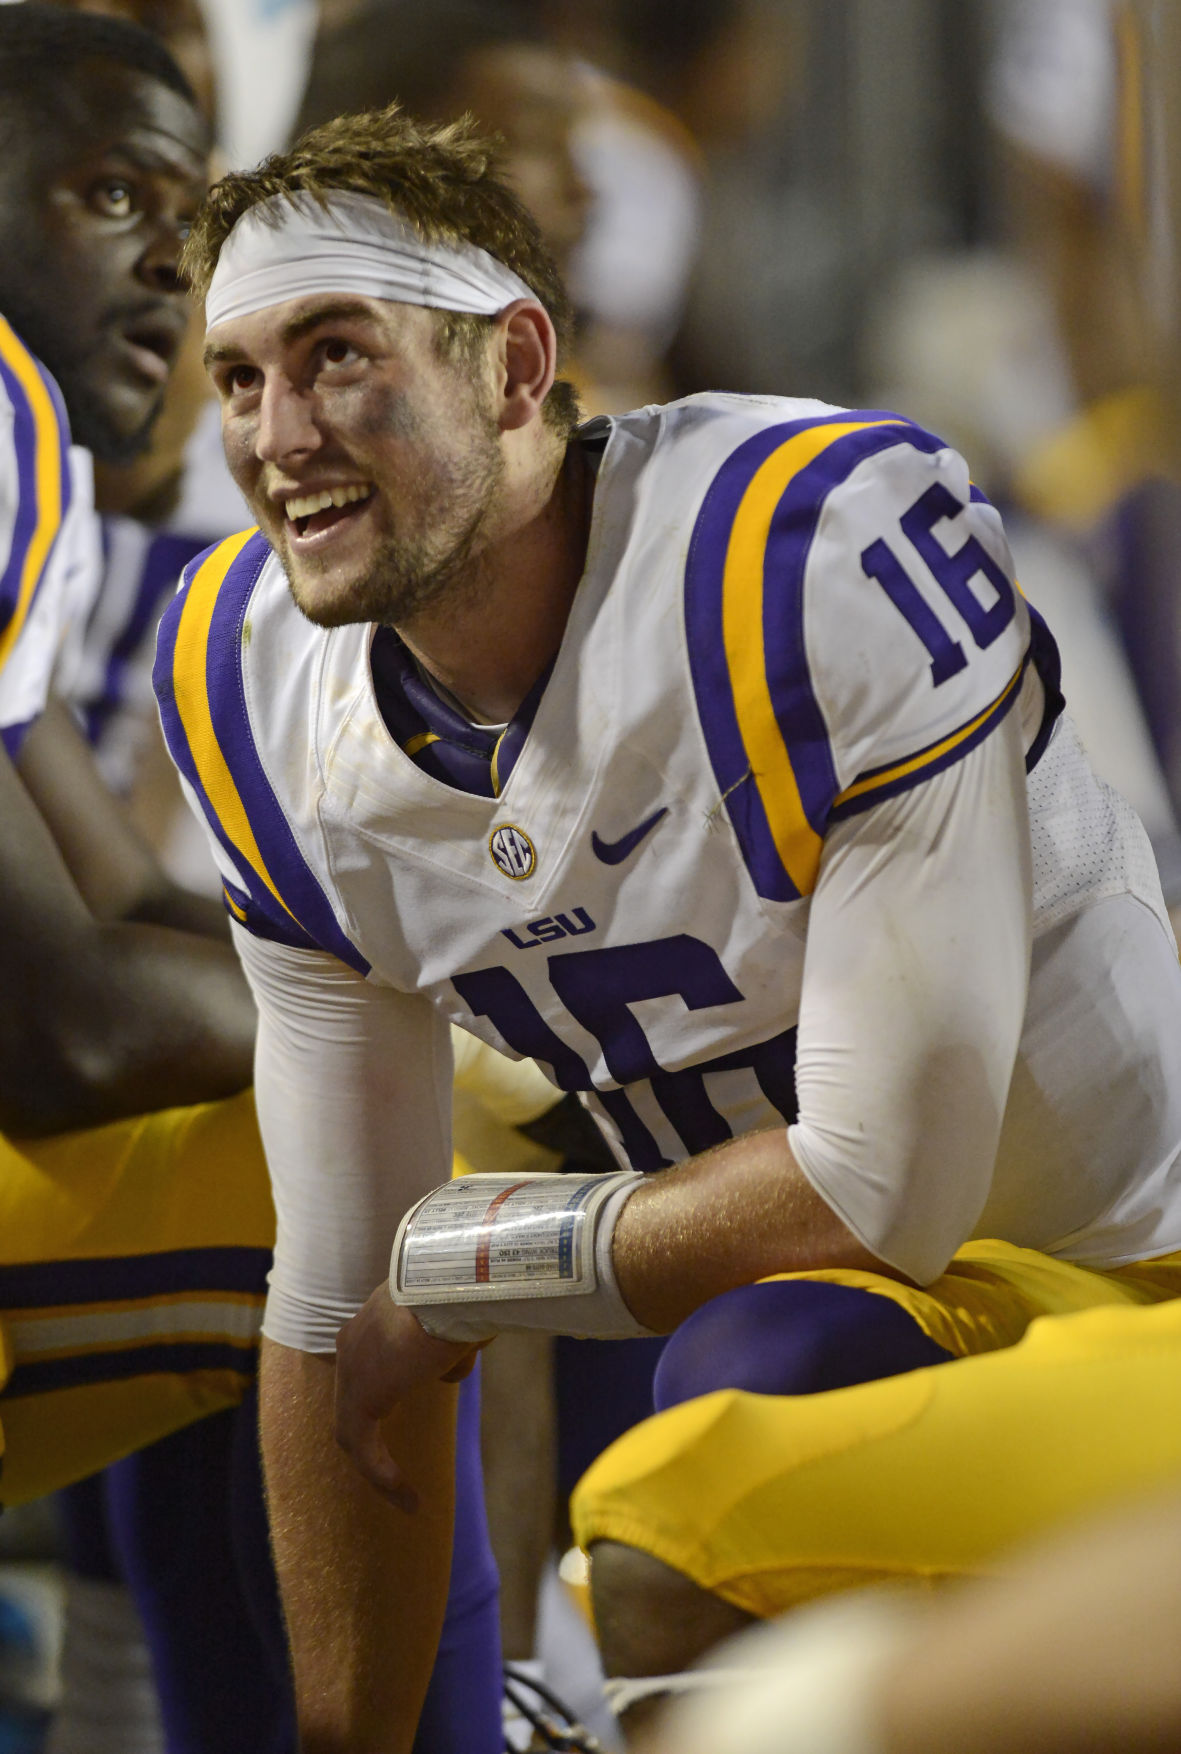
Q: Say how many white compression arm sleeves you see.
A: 2